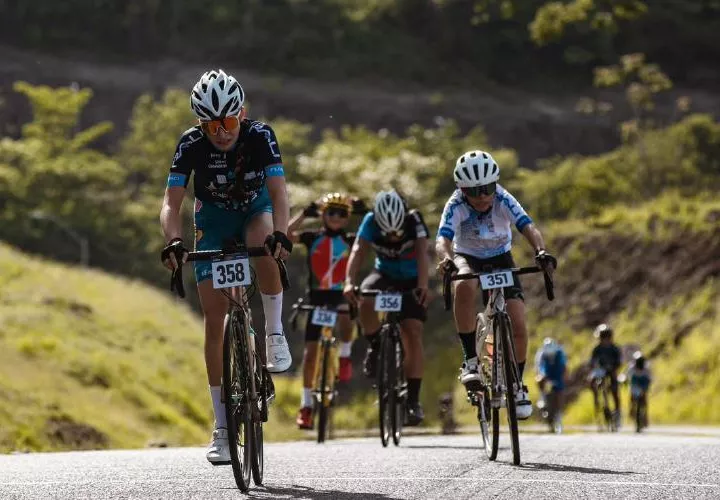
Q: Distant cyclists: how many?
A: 3